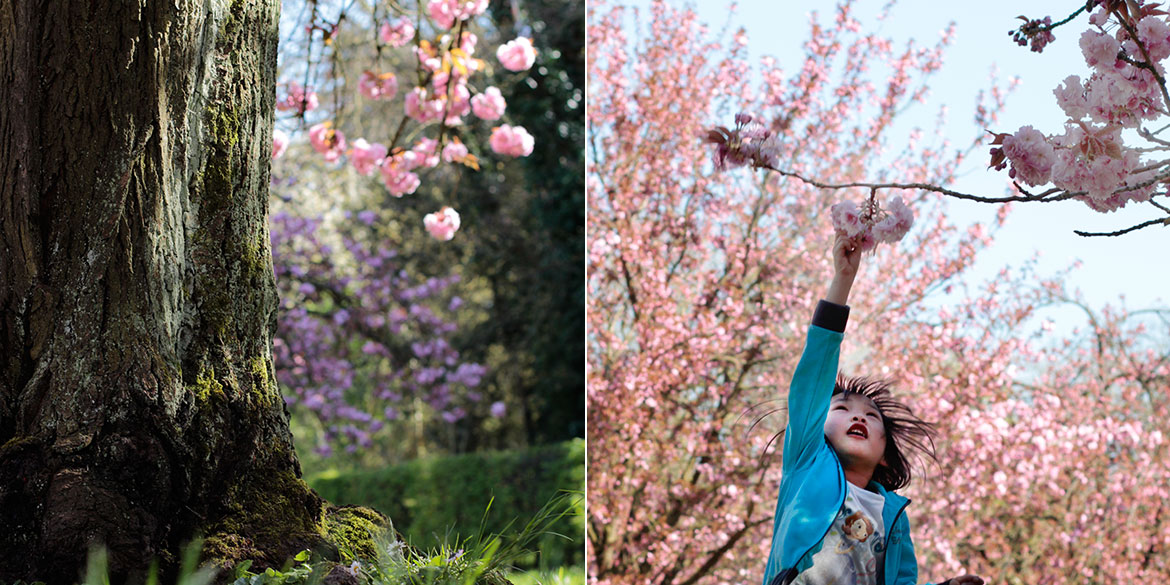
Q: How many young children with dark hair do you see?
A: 1